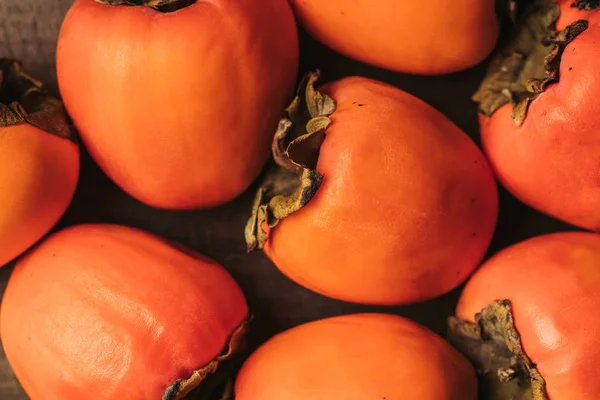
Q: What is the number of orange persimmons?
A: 8